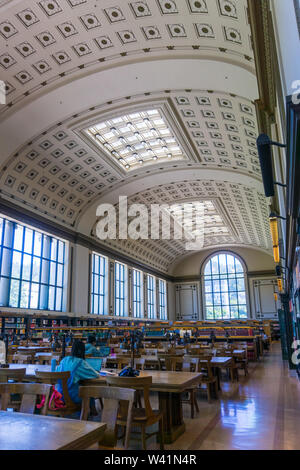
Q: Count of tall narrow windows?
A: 5